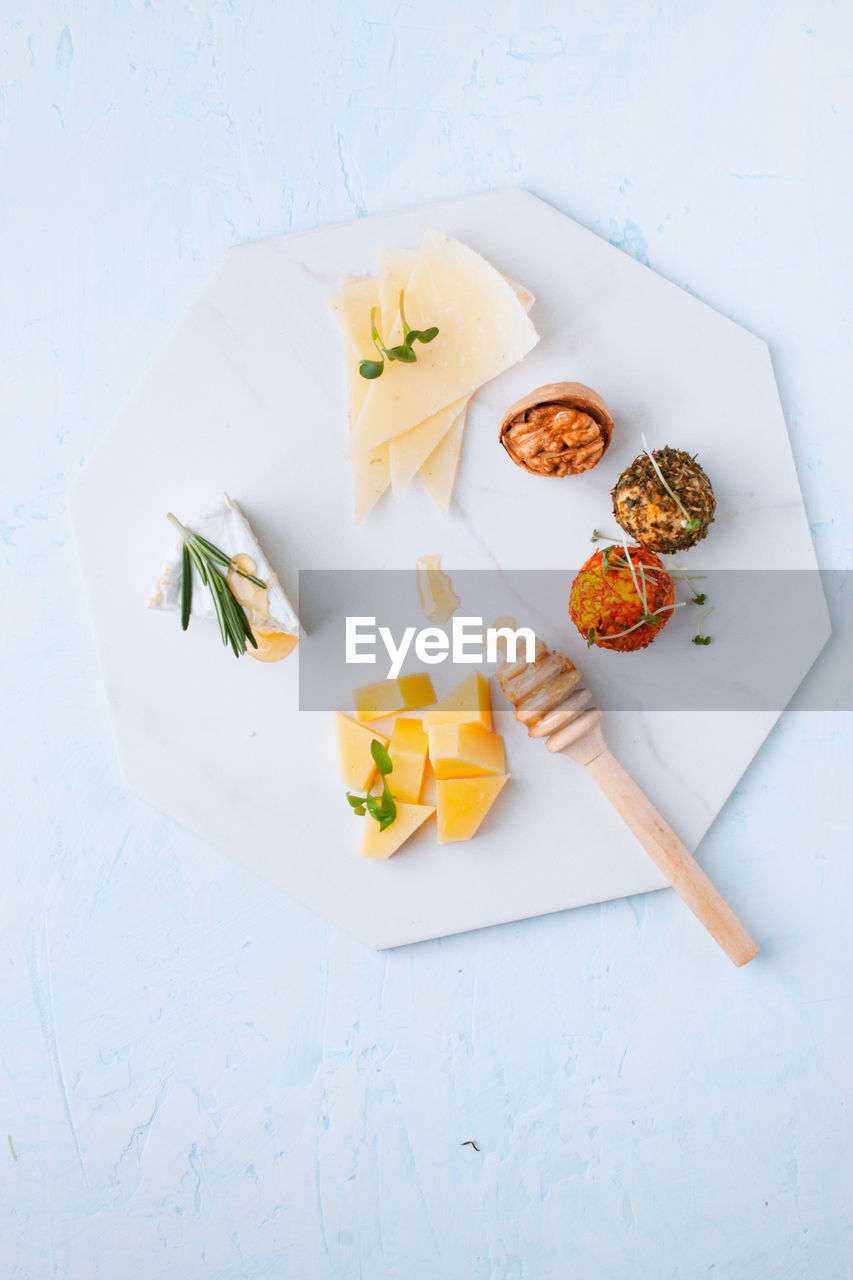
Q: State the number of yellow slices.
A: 7